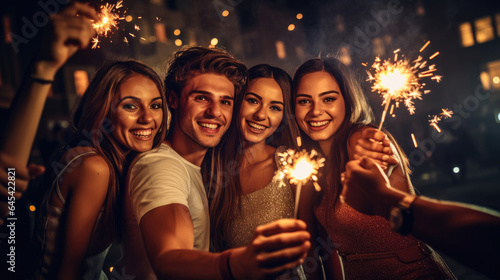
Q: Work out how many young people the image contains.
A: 4